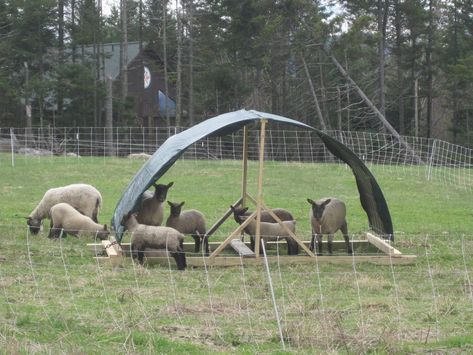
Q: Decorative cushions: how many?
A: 0